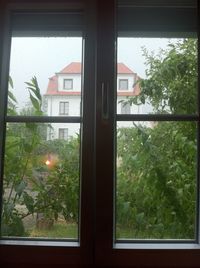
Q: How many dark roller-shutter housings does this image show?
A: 2